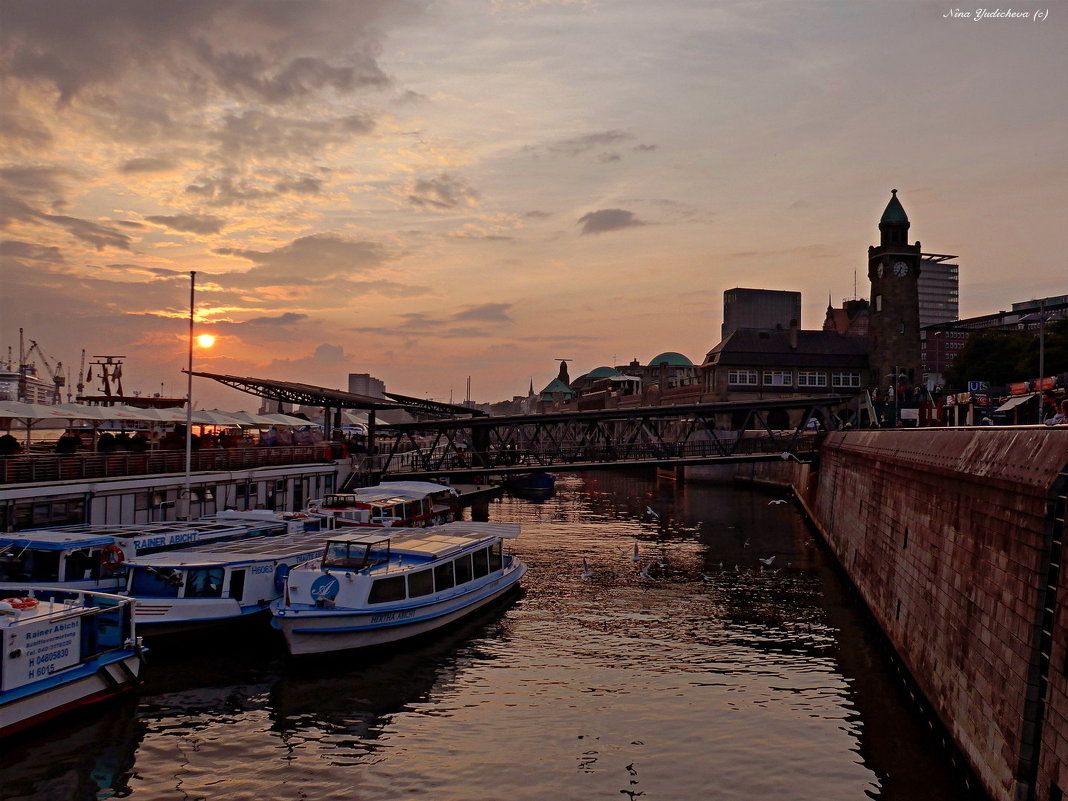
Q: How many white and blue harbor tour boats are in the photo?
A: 4